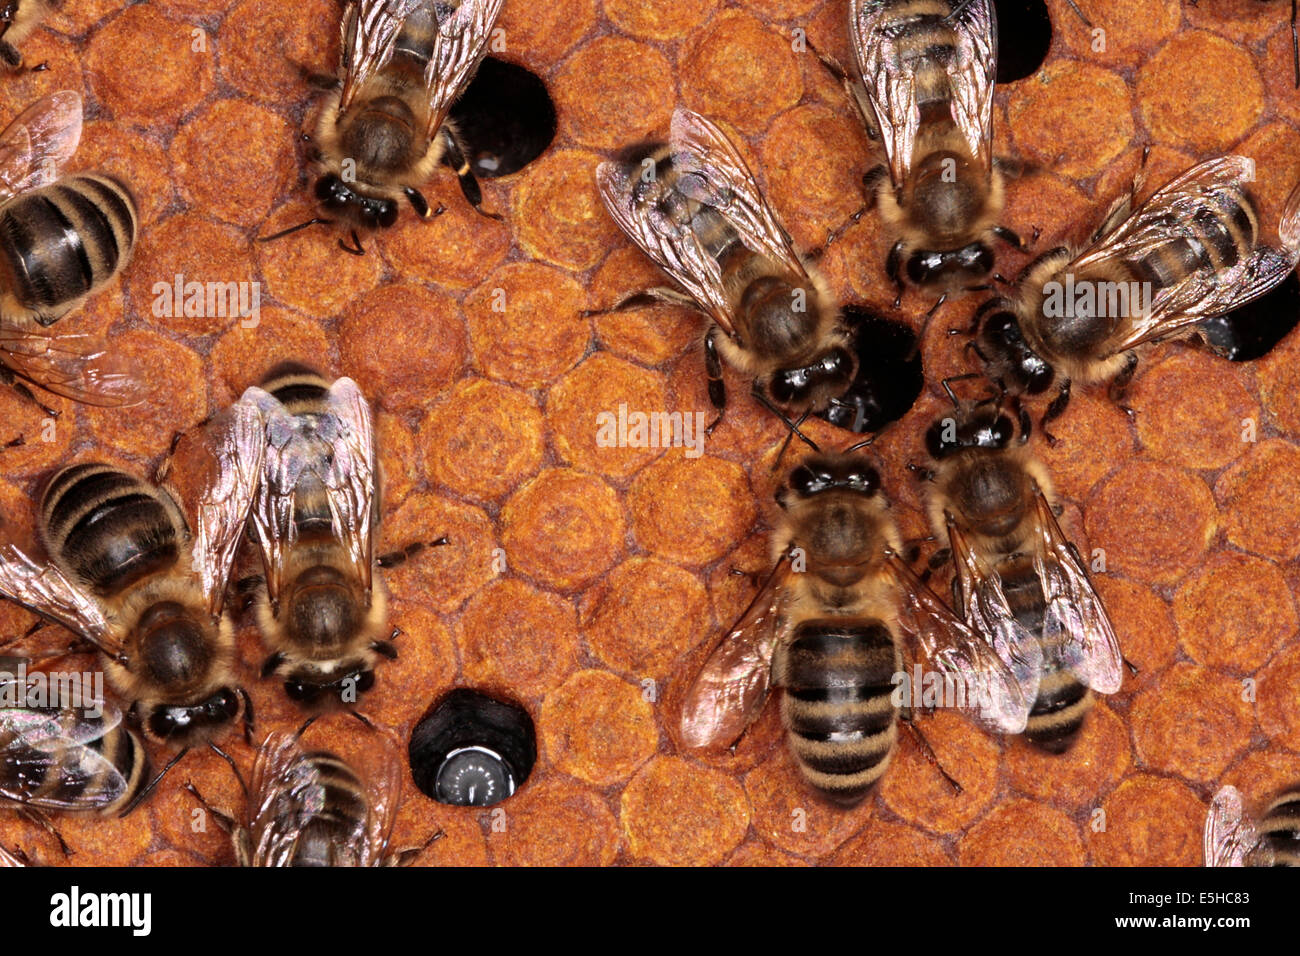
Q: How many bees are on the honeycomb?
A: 13